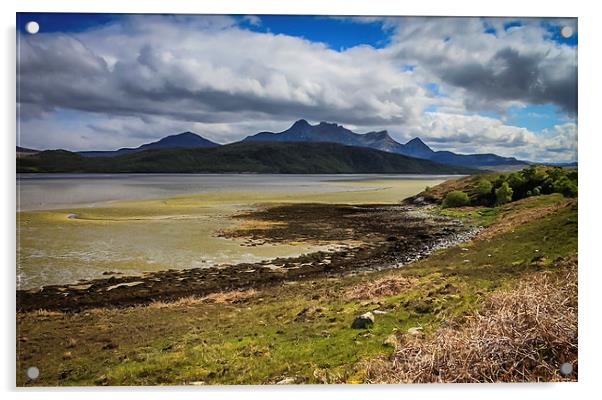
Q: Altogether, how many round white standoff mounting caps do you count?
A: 4